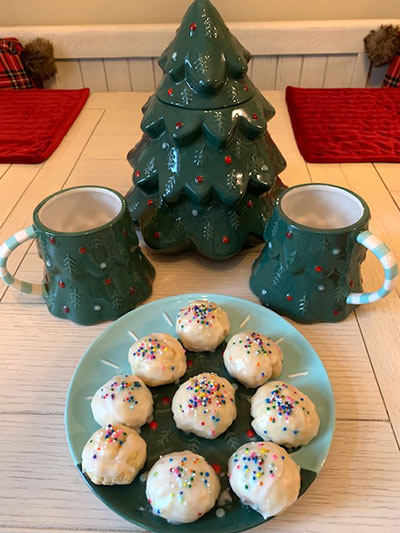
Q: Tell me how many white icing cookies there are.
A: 9